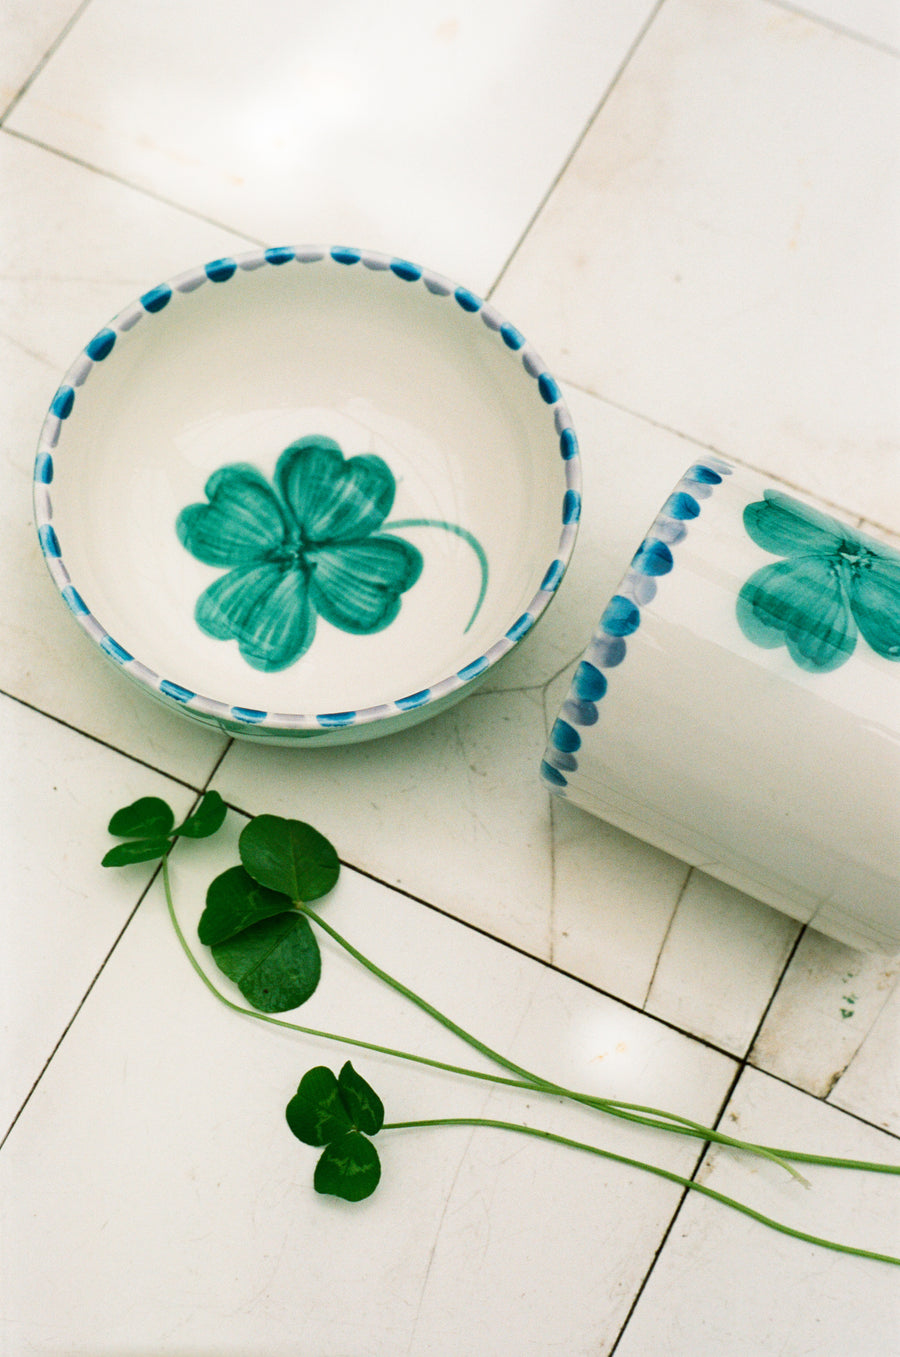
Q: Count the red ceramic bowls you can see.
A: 0